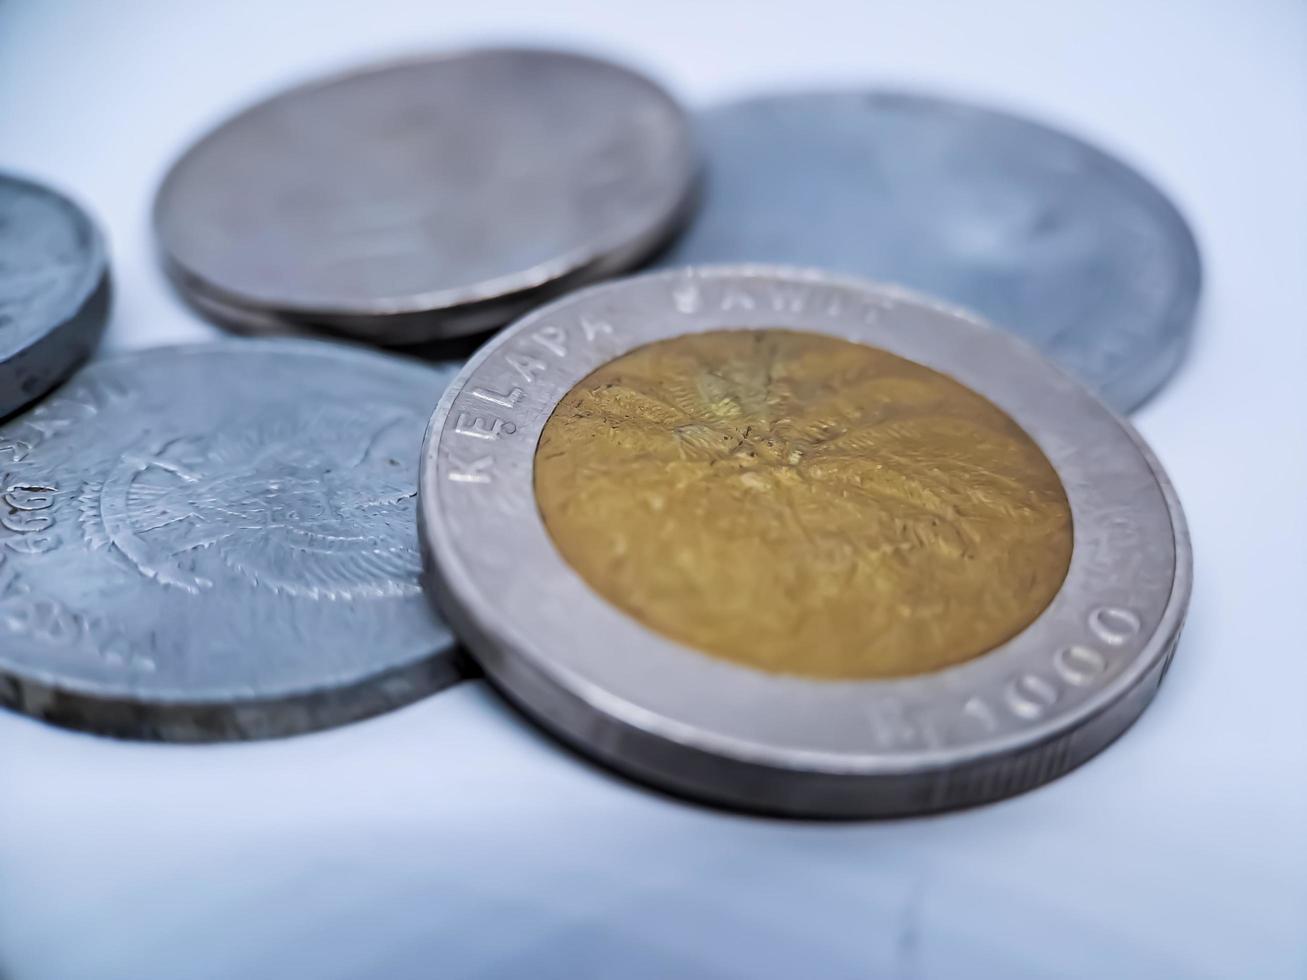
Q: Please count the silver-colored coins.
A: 4